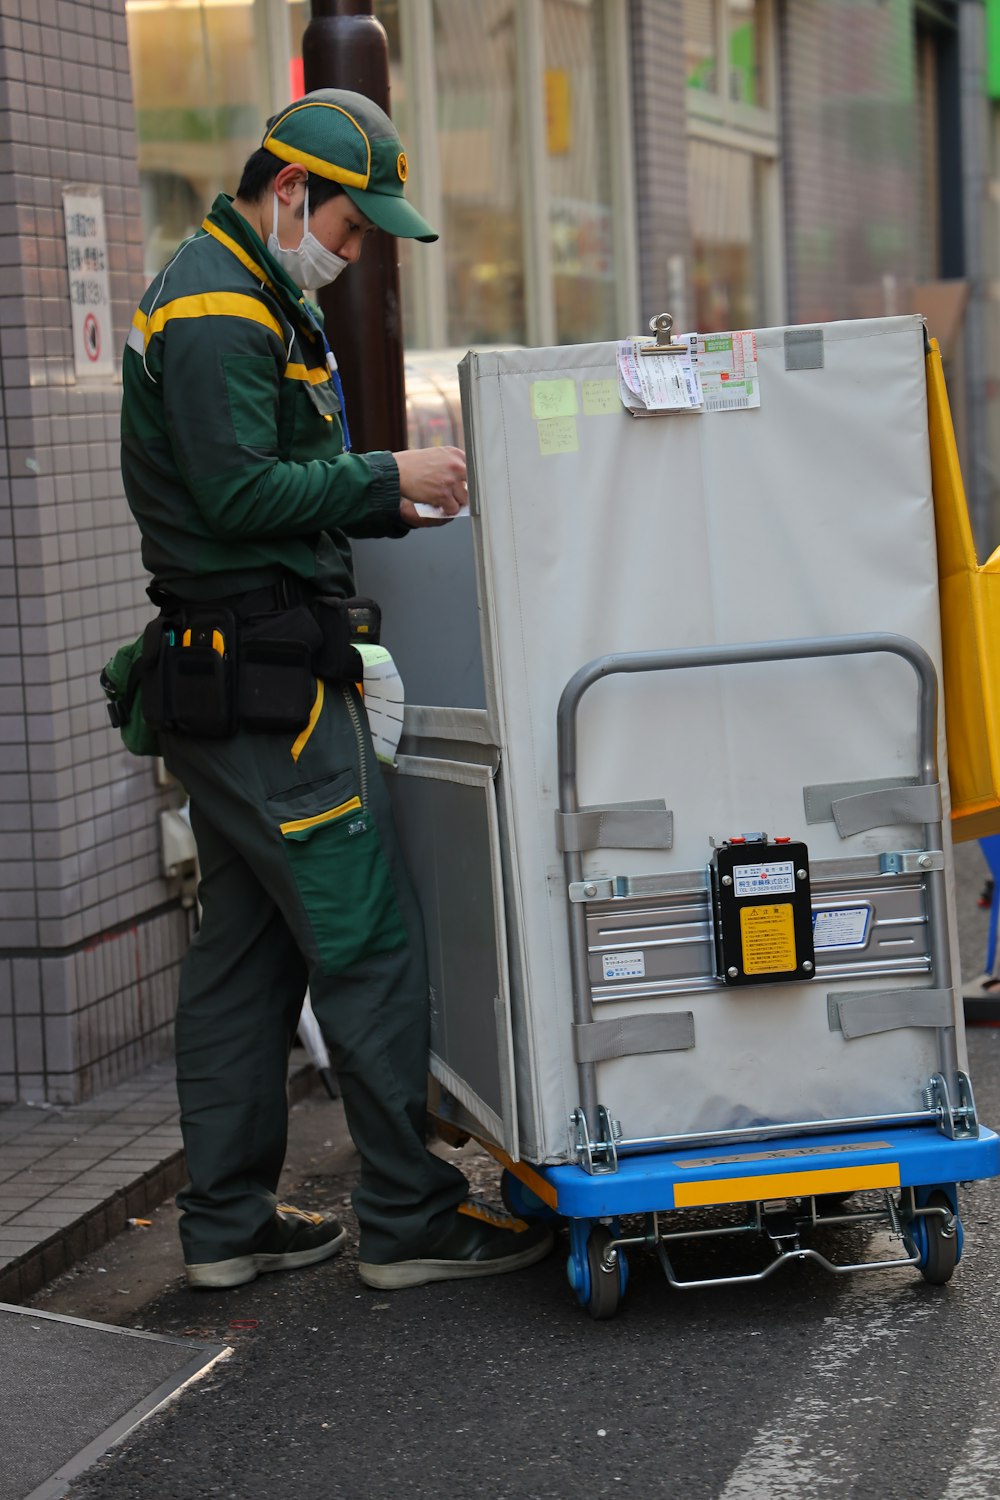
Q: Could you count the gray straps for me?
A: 4